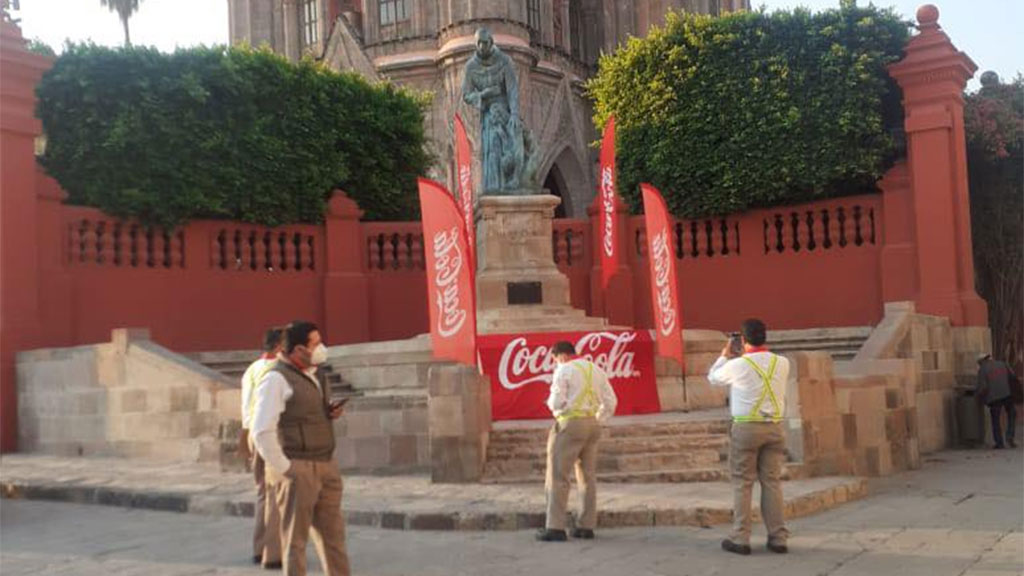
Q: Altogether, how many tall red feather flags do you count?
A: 4